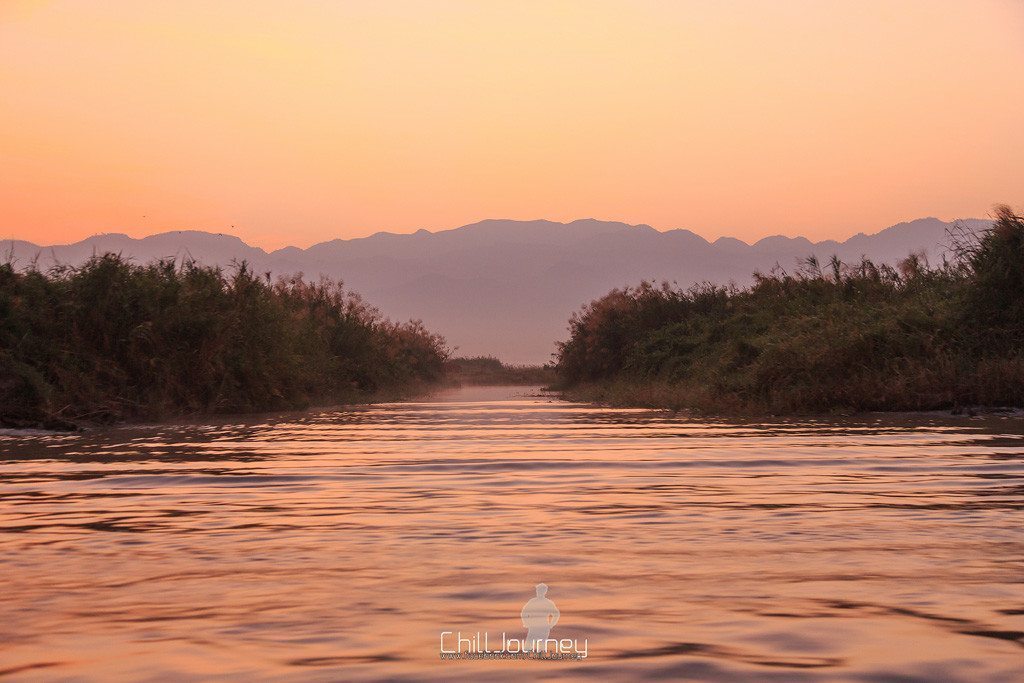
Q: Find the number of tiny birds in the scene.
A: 4